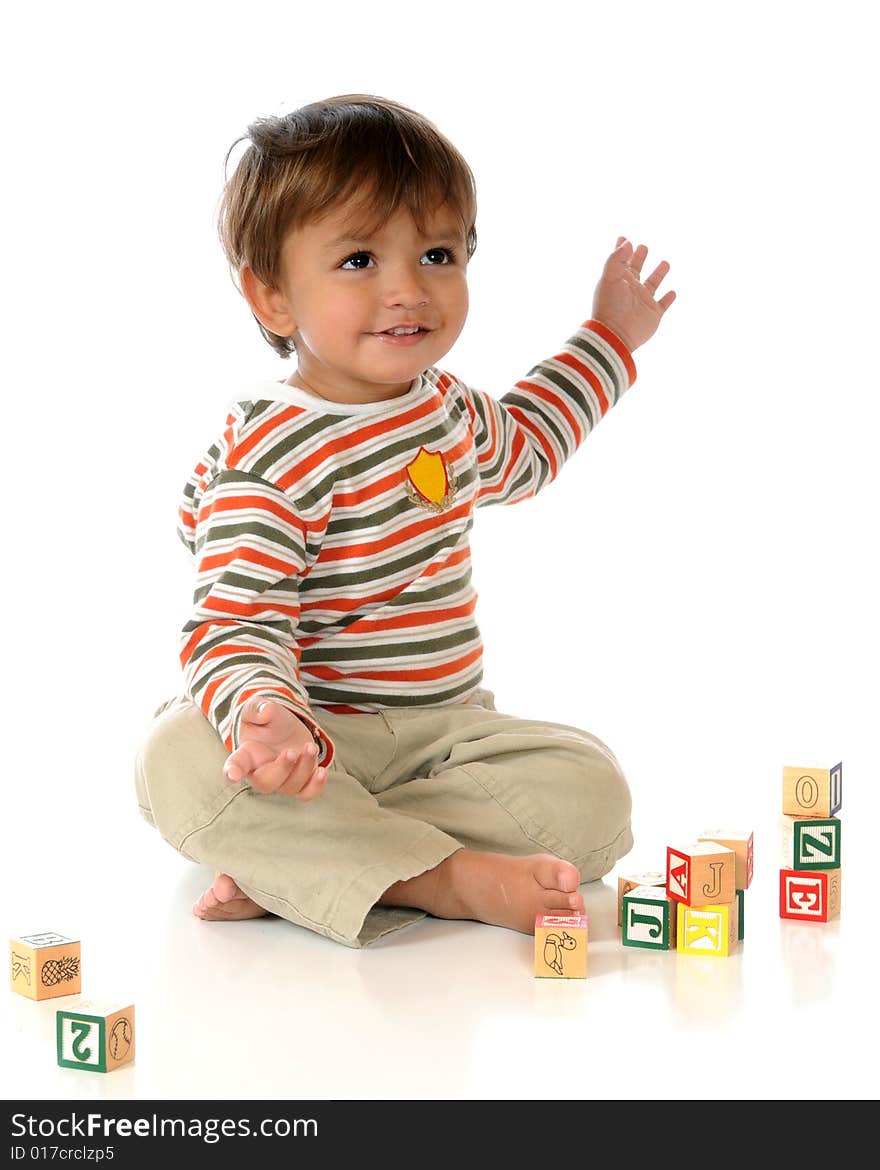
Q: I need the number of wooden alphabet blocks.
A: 12